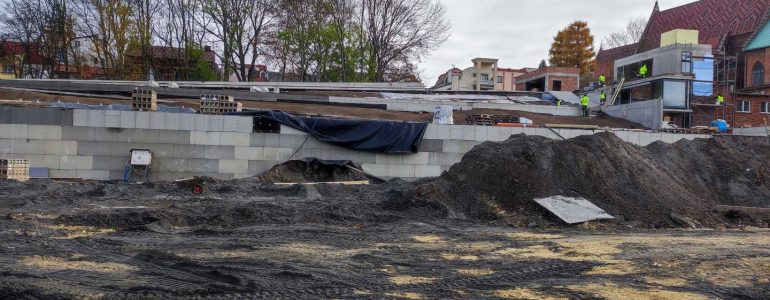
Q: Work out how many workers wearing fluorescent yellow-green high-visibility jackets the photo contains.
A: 5